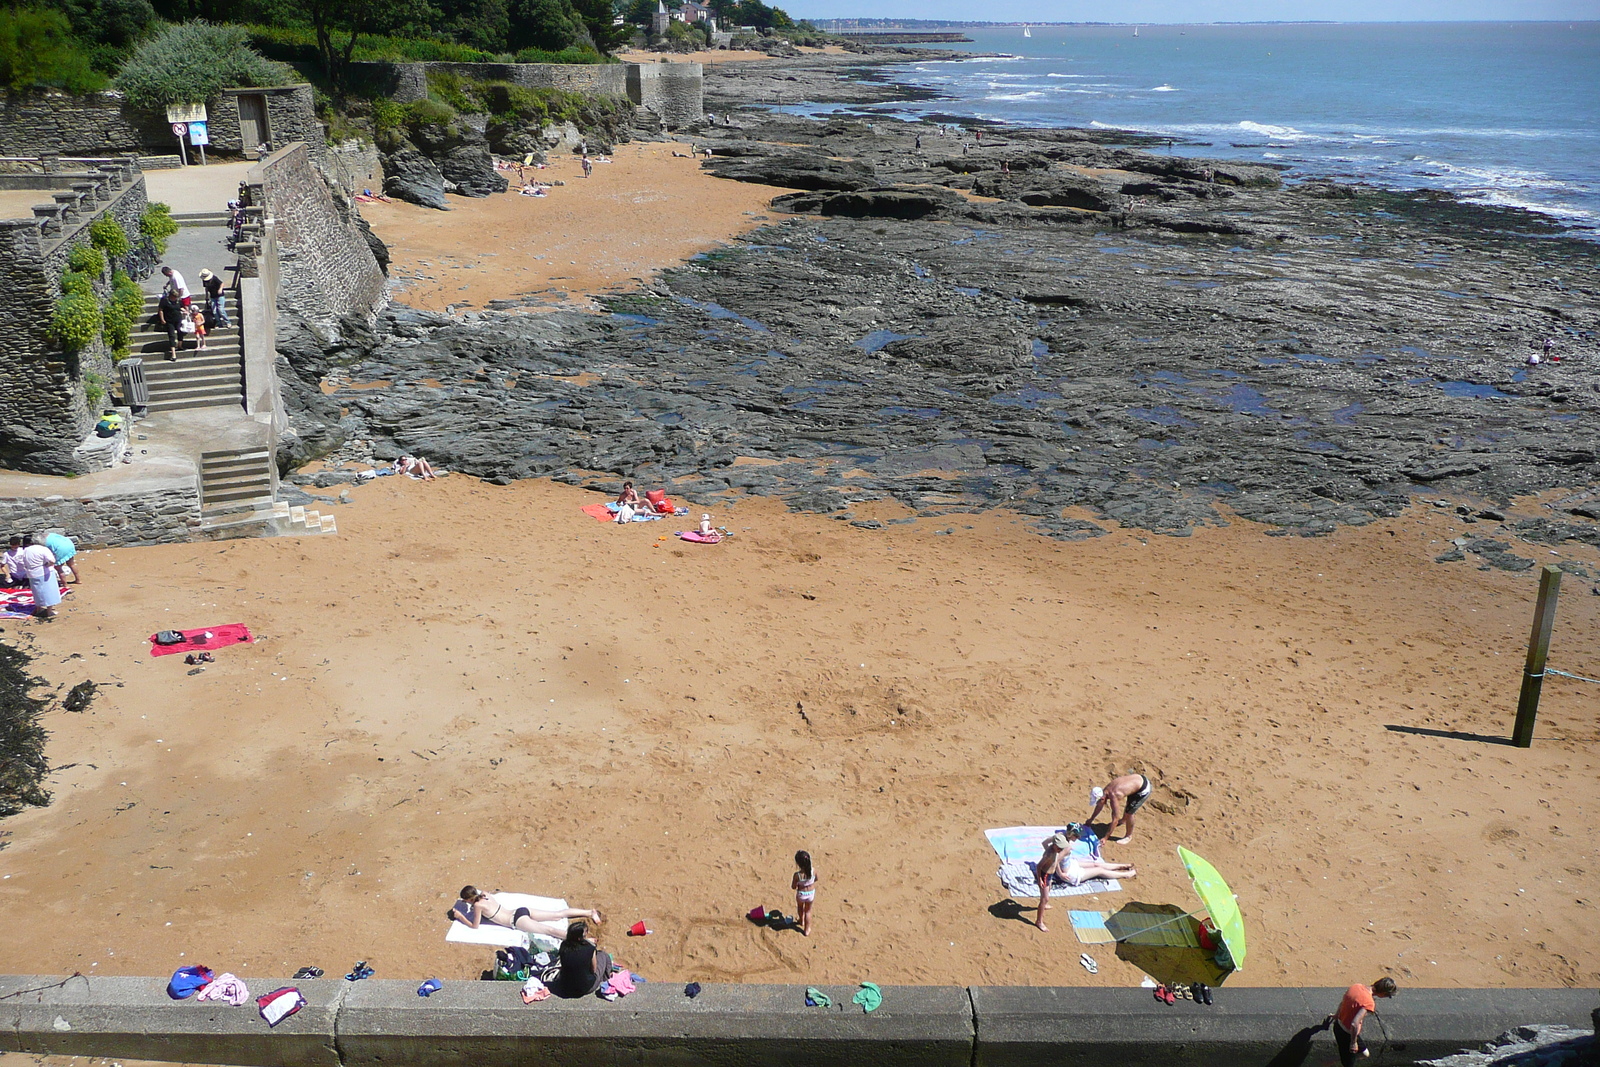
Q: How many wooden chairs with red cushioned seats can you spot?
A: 0